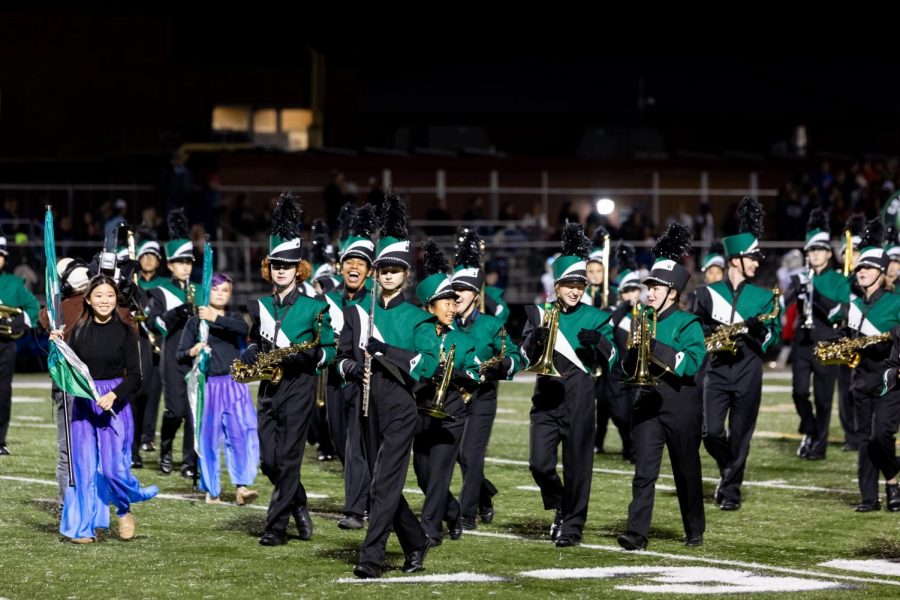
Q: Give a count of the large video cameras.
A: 1